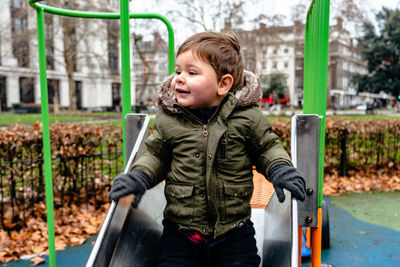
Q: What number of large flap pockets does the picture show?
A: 2